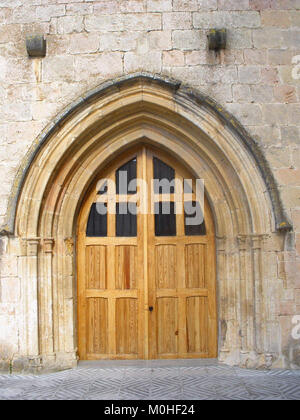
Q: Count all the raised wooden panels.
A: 8